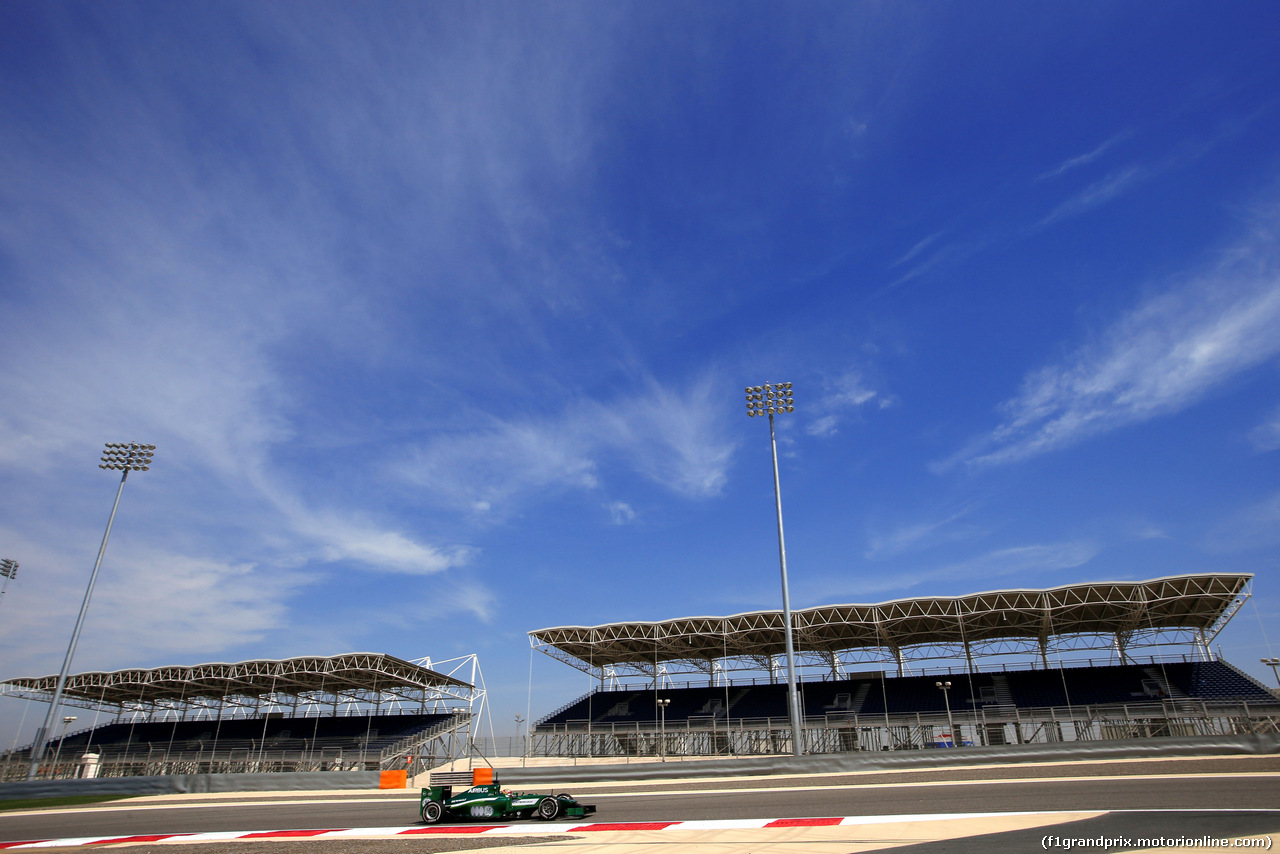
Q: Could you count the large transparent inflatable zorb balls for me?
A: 0